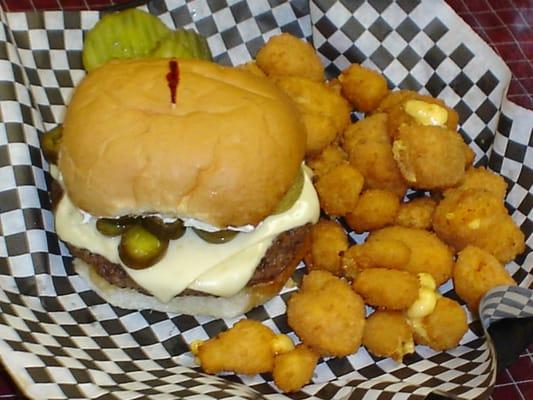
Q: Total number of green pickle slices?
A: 2